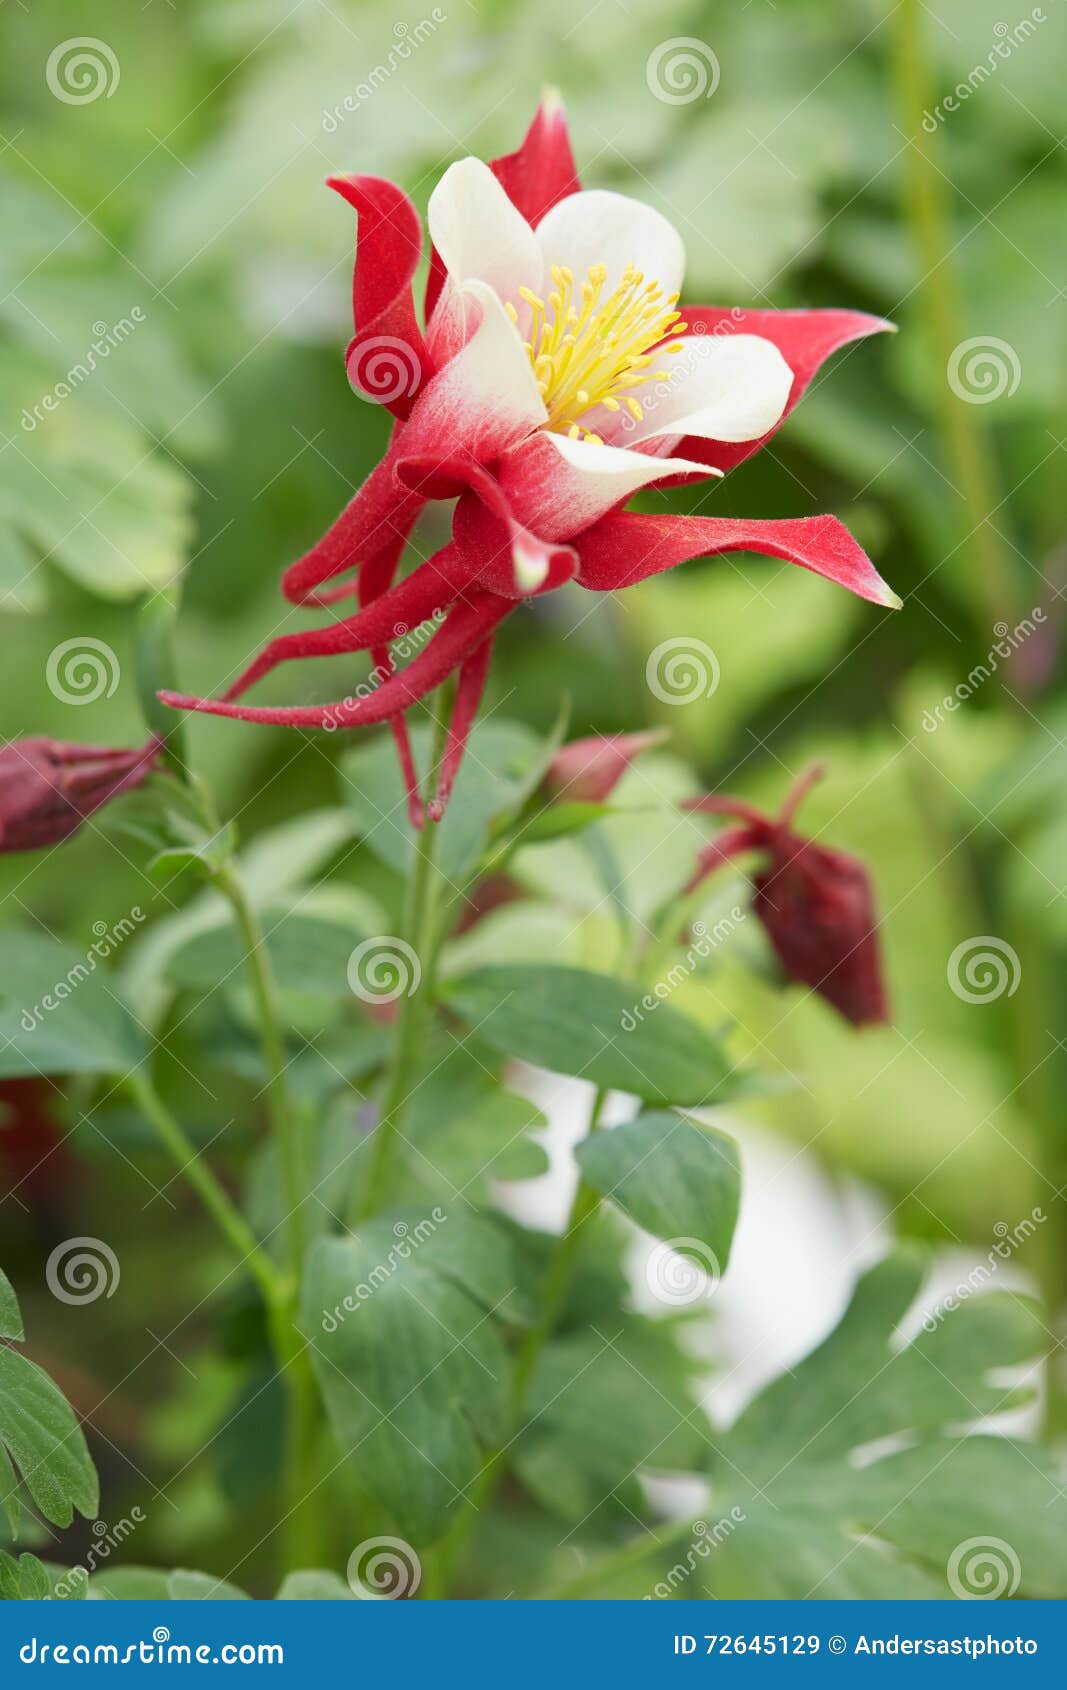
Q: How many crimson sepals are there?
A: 5